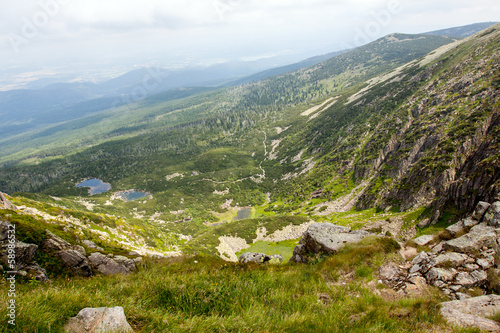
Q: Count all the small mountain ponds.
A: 3